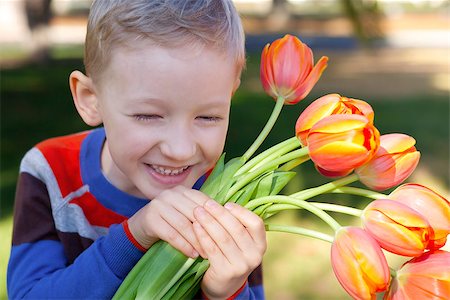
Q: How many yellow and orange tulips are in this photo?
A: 8